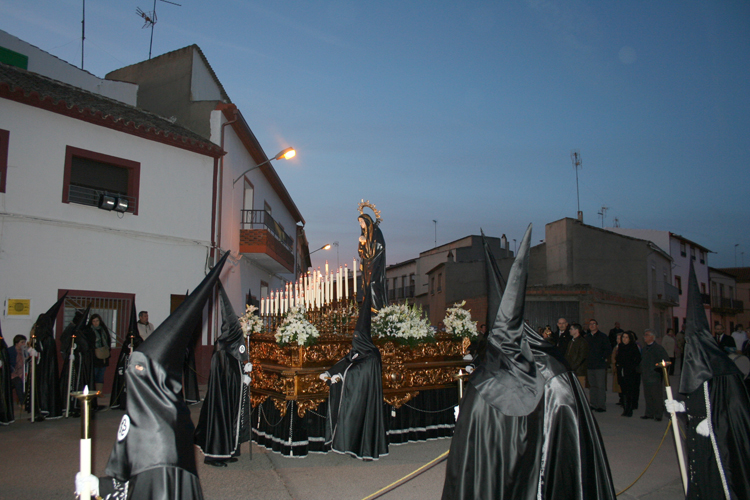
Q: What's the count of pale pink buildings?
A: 1